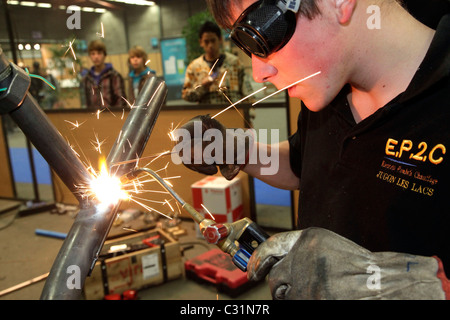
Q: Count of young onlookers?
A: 3